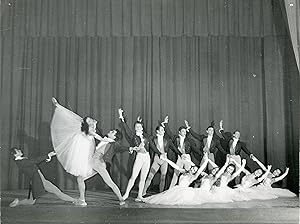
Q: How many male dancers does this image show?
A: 7